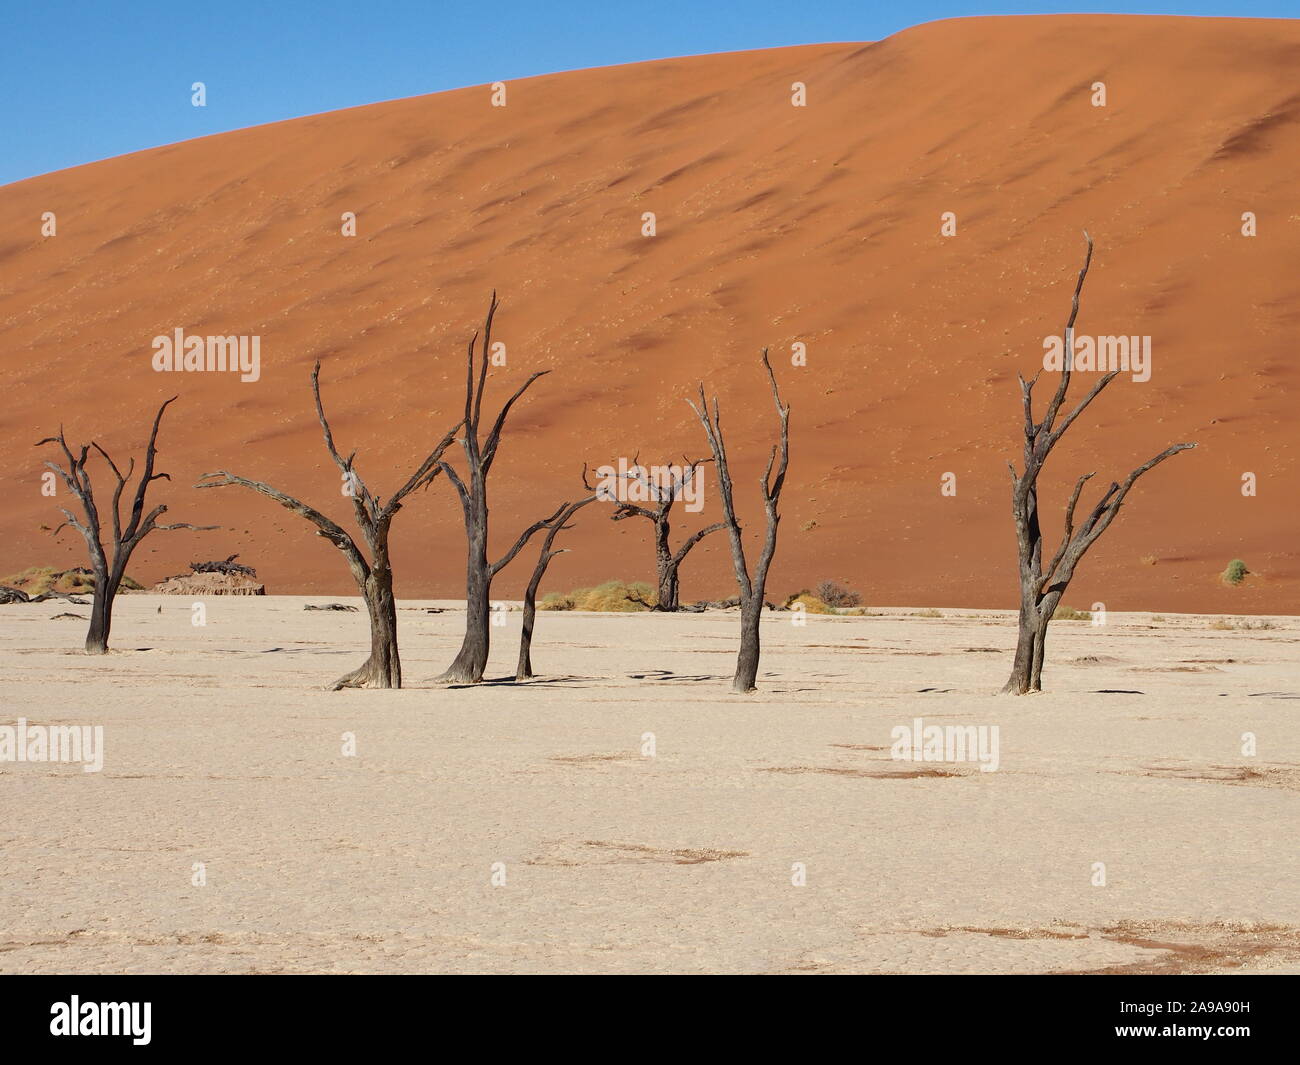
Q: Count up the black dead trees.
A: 7